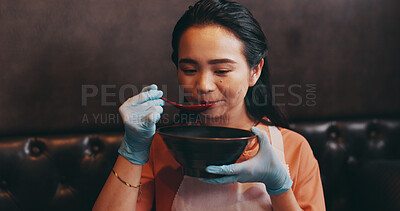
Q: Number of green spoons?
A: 0